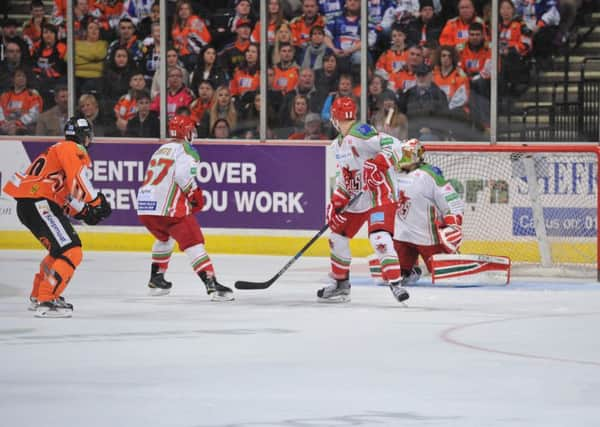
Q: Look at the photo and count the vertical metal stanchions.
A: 5